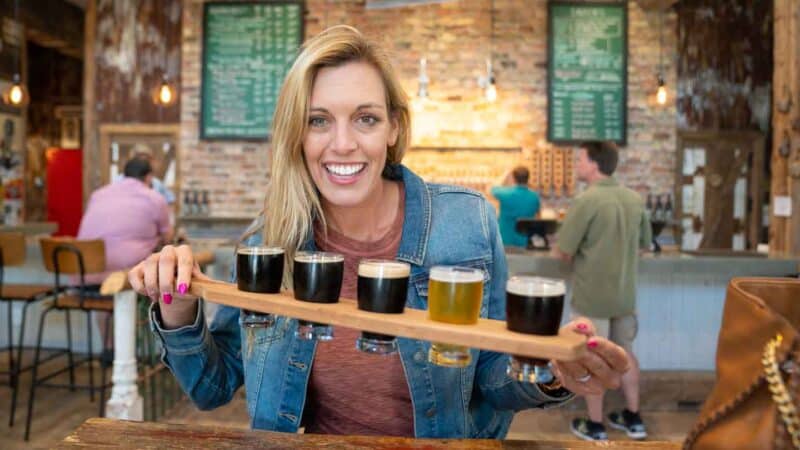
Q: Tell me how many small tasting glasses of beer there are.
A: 5